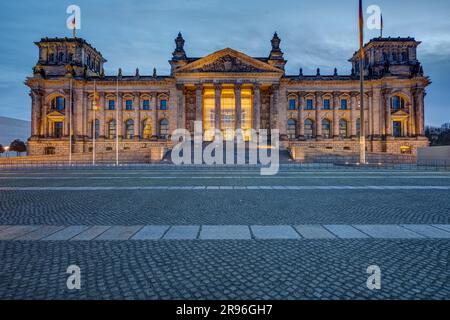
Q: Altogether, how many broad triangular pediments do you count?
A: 1